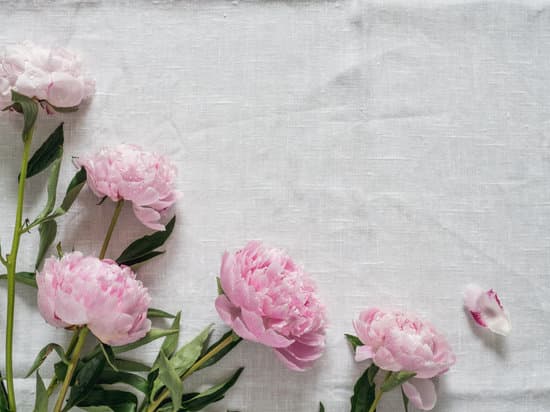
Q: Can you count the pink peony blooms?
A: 5